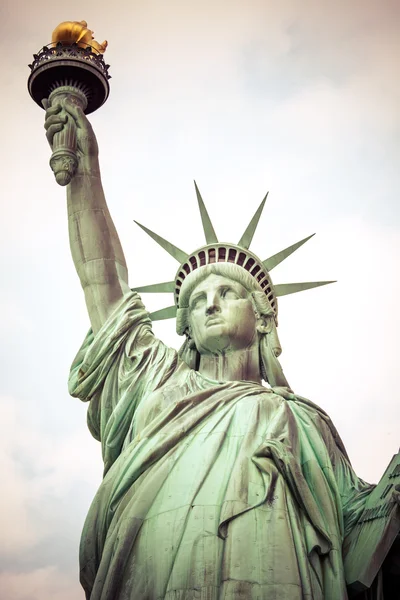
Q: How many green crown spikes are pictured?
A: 7